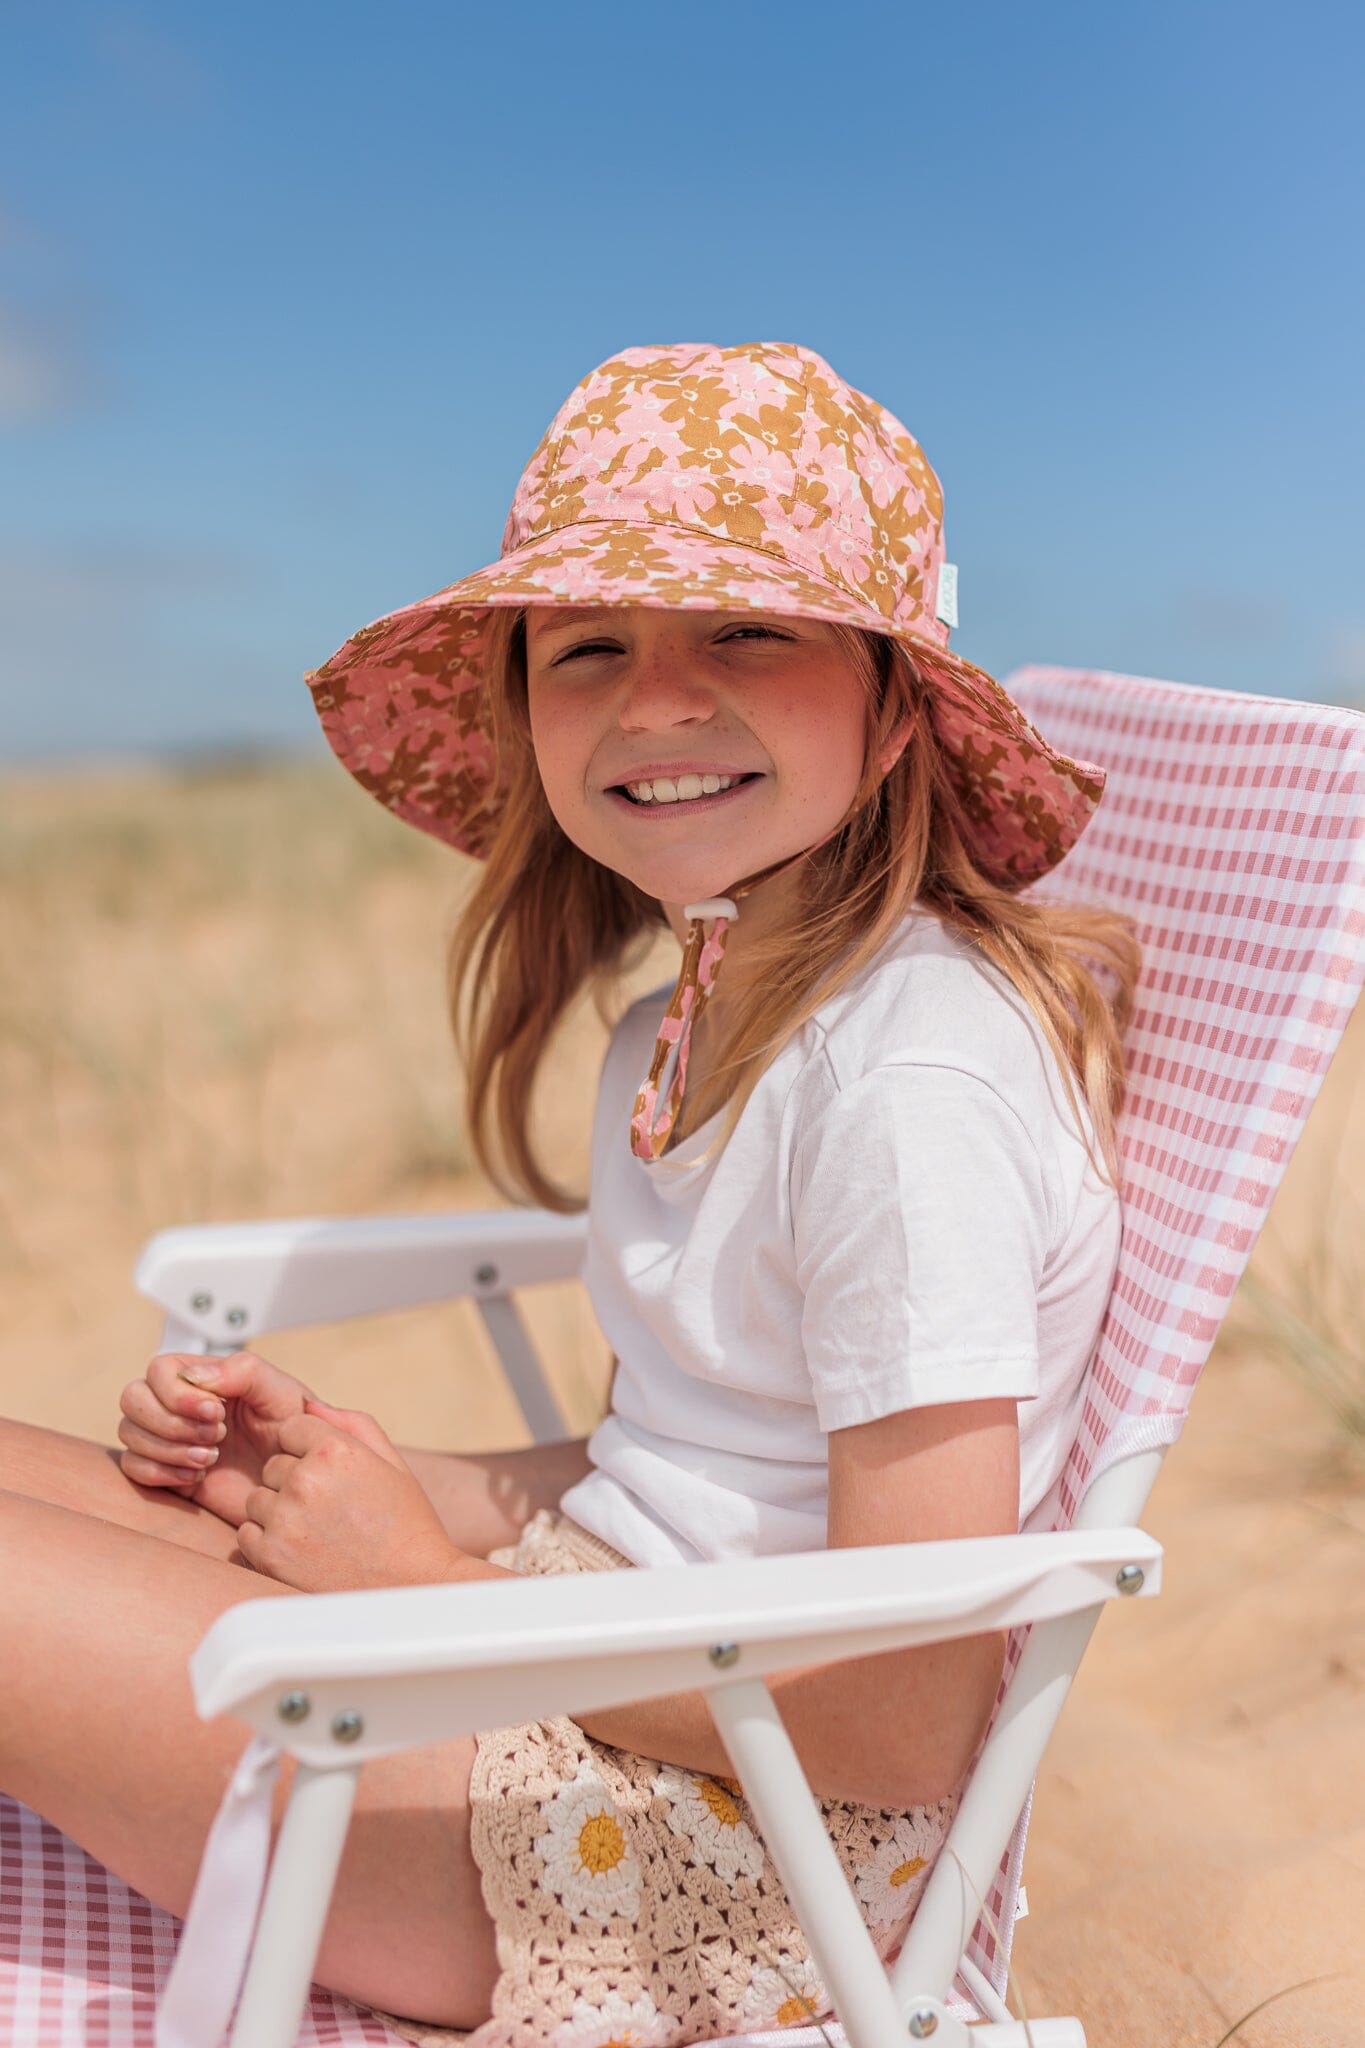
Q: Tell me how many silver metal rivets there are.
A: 8